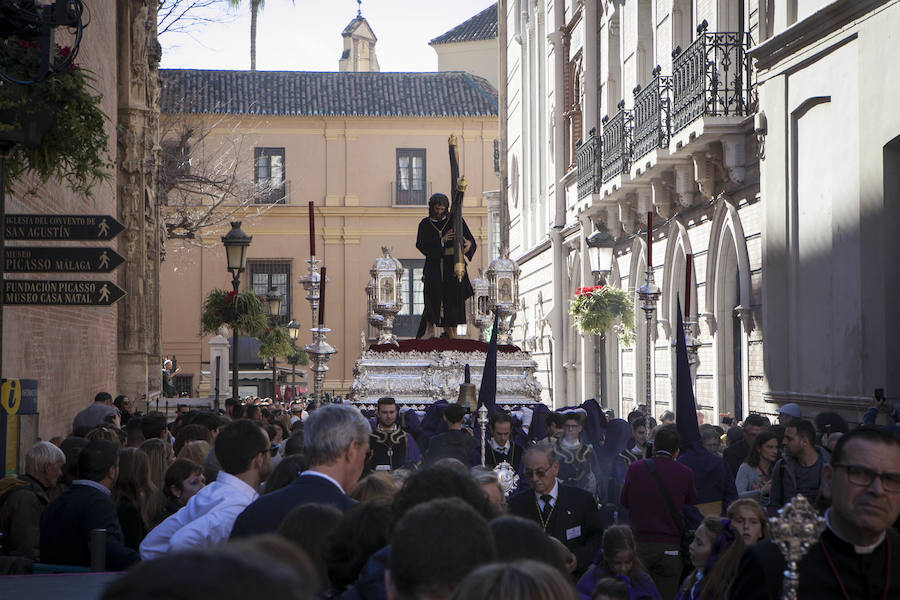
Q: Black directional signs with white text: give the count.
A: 3